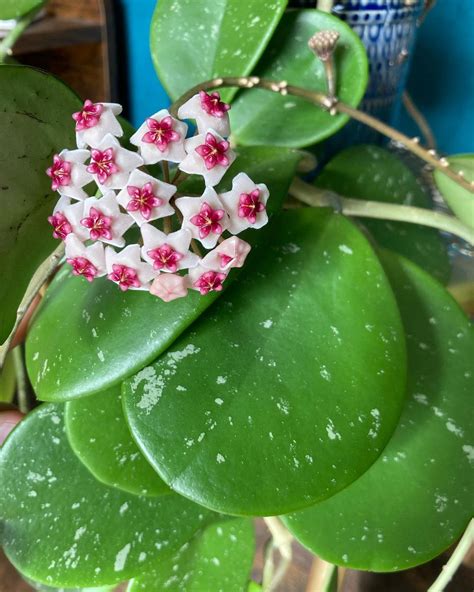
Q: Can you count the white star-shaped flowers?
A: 15